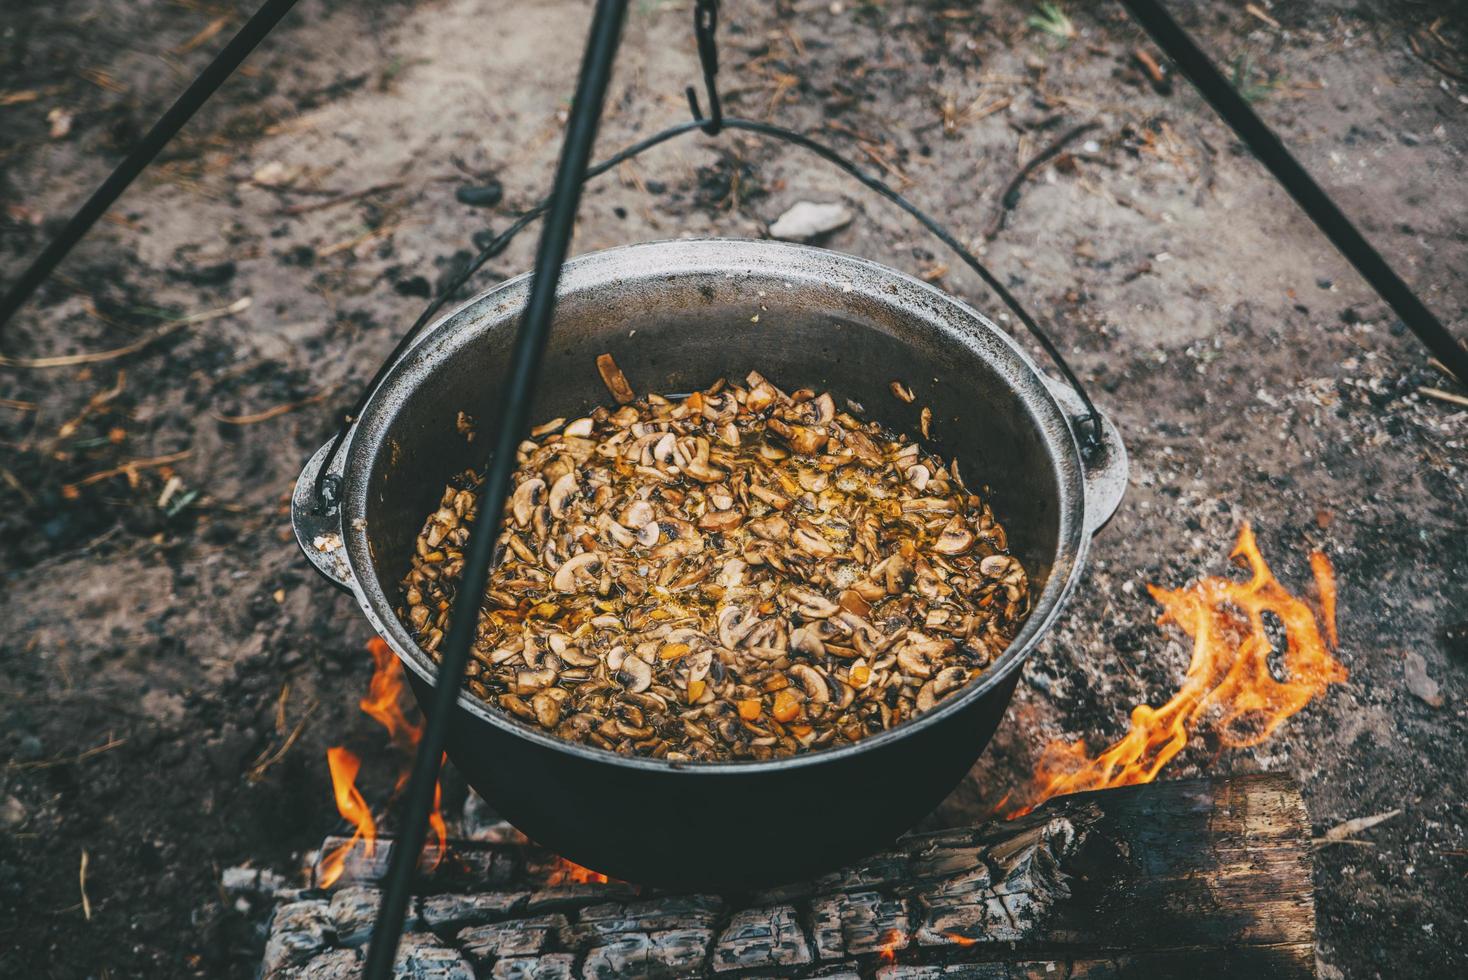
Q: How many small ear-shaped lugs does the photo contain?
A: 2